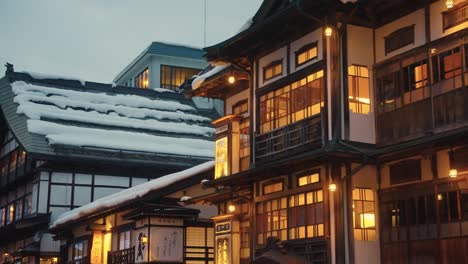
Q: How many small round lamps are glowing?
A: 6